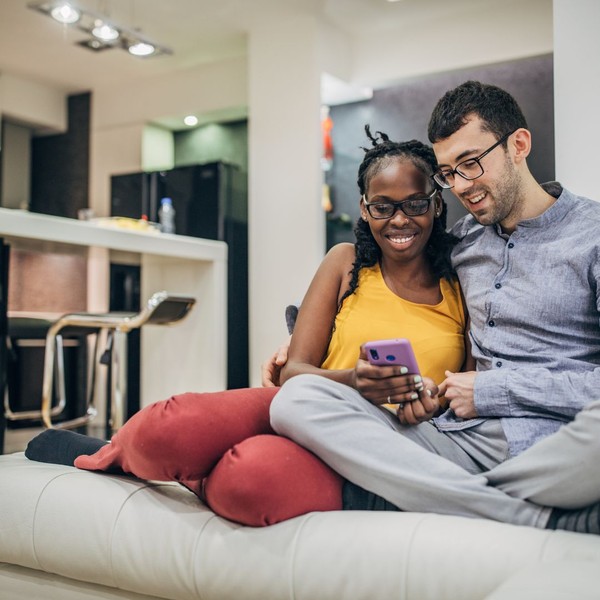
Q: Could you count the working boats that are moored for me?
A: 0